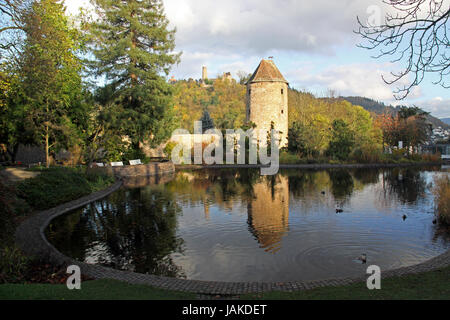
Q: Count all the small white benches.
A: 3